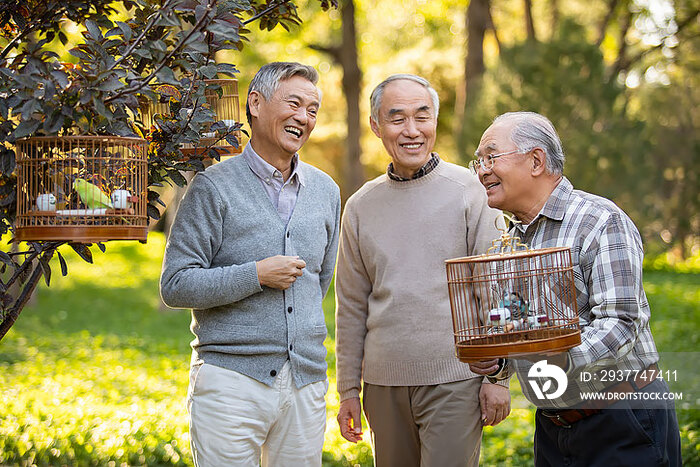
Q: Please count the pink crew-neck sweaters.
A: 0